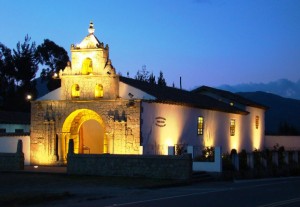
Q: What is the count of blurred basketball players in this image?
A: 0